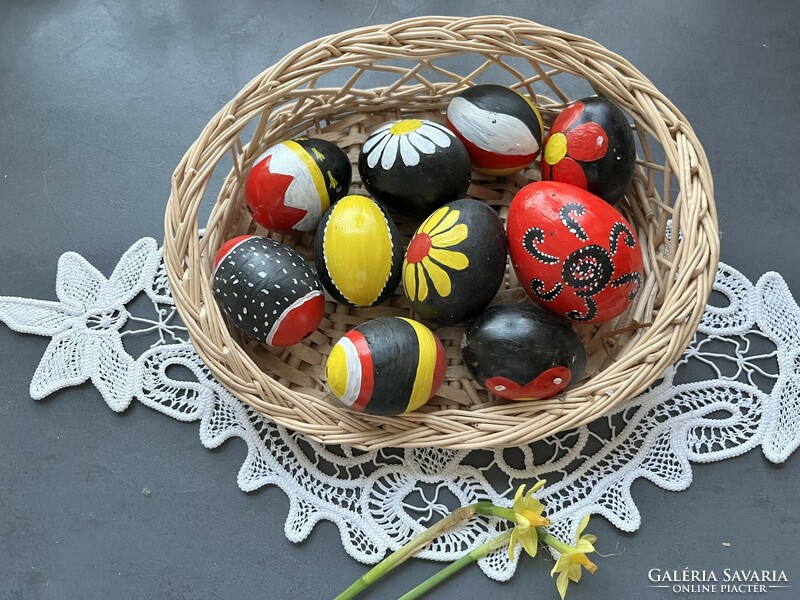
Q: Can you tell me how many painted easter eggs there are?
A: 10